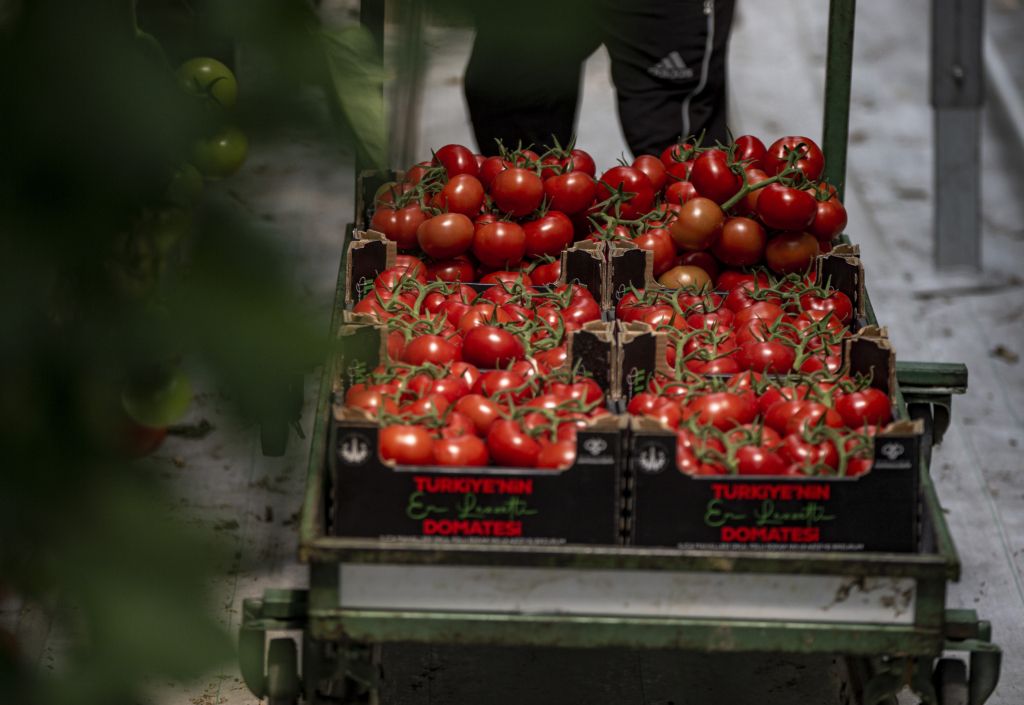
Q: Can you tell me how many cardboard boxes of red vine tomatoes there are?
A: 6